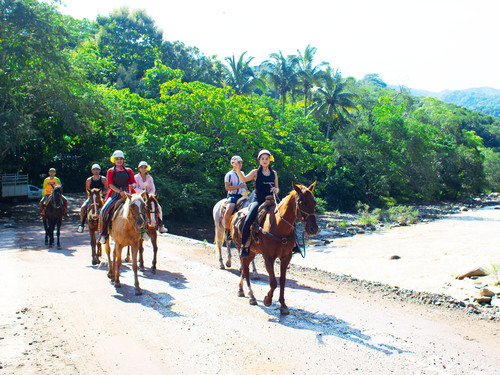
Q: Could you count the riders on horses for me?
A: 6